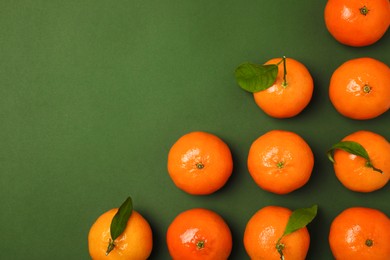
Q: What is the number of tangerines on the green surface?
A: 10